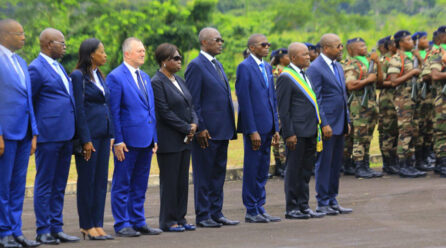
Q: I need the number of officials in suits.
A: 9